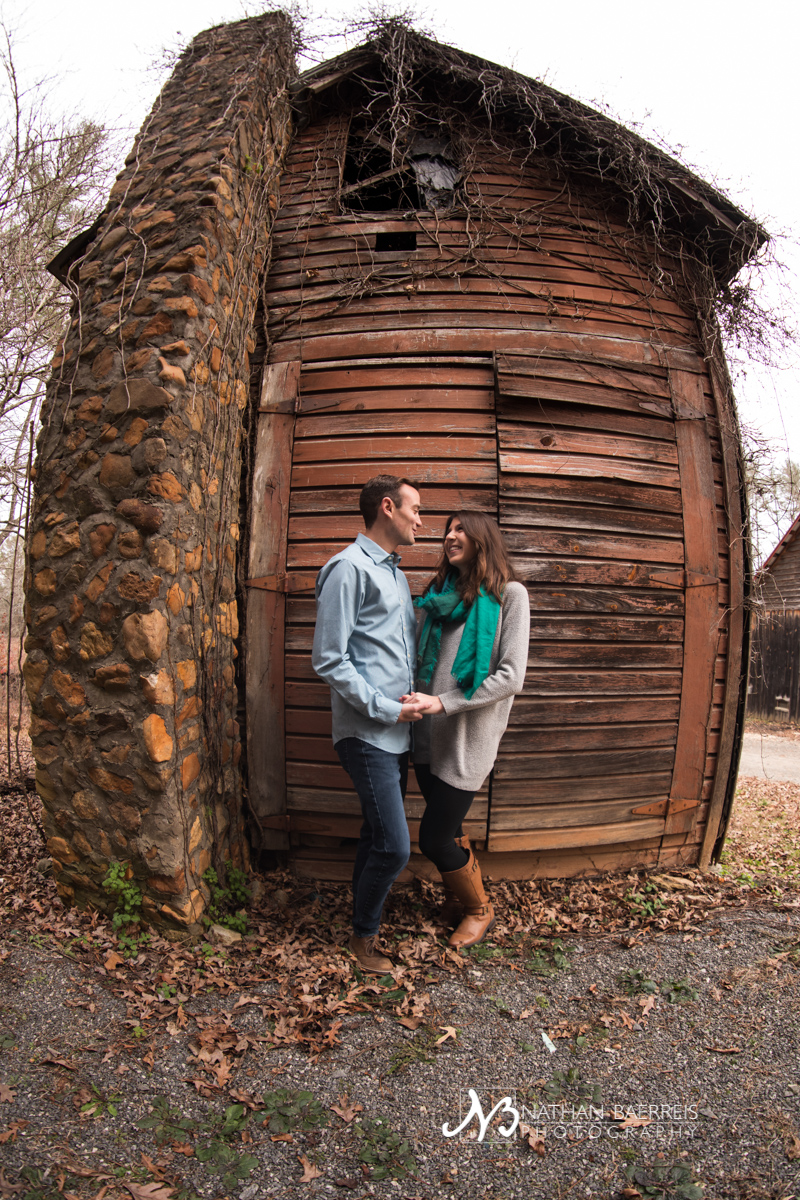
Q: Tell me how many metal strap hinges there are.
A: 6